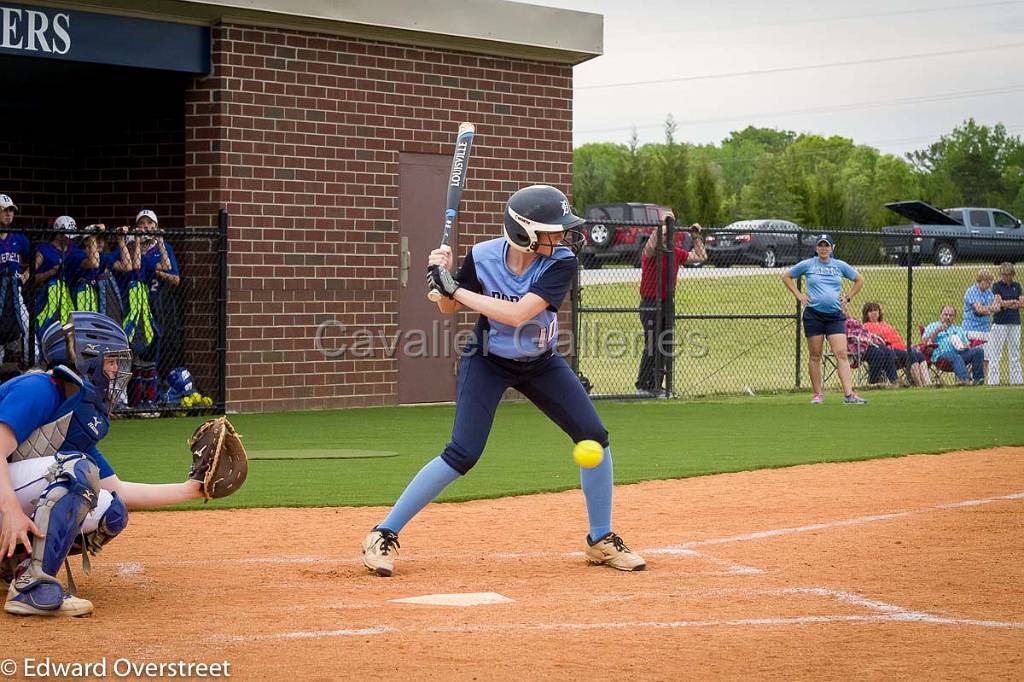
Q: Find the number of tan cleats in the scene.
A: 2